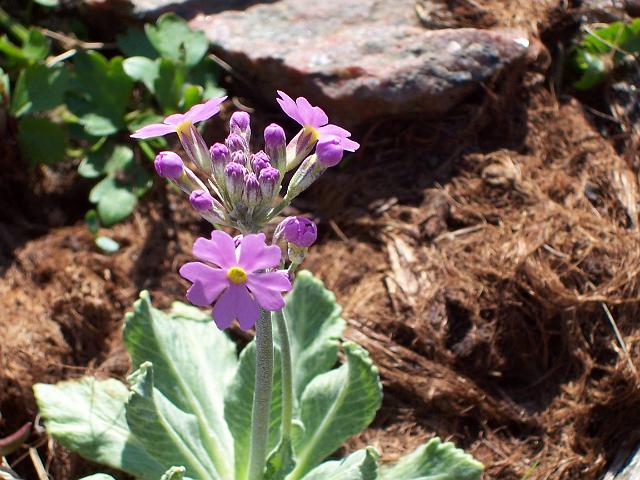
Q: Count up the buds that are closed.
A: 13